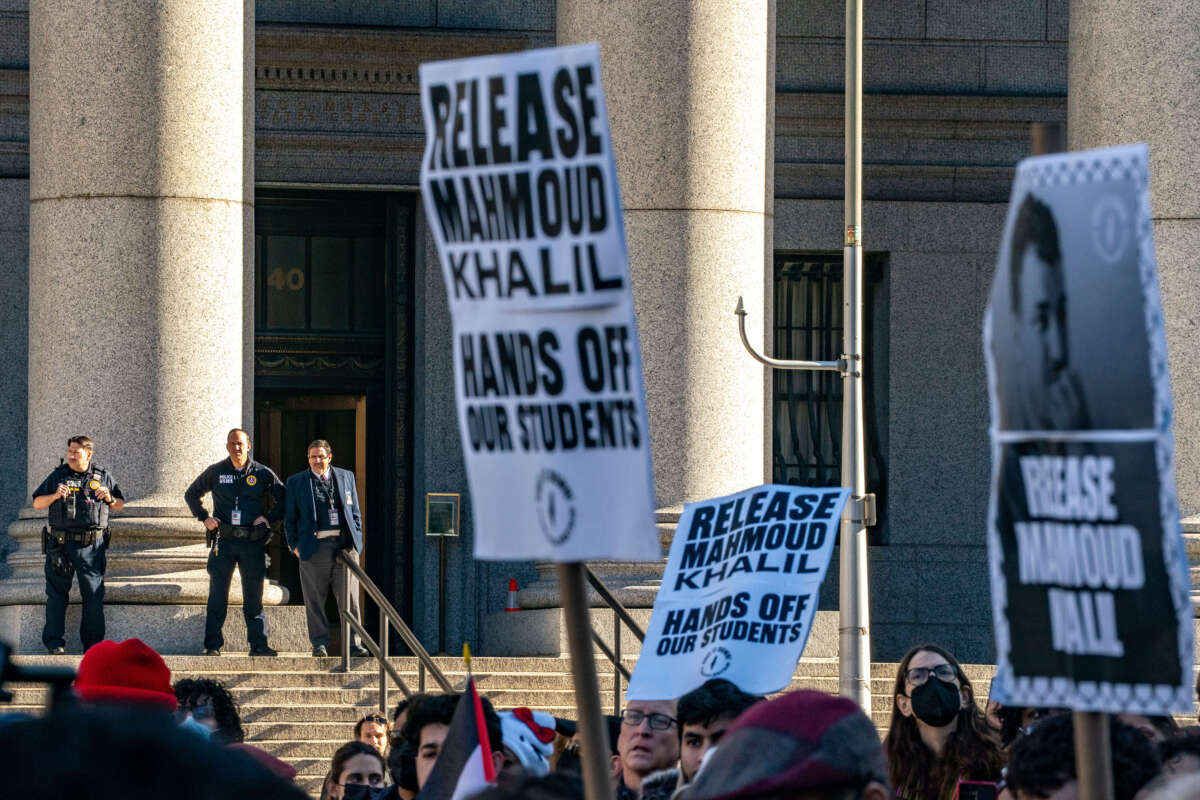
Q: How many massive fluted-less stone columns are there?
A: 3